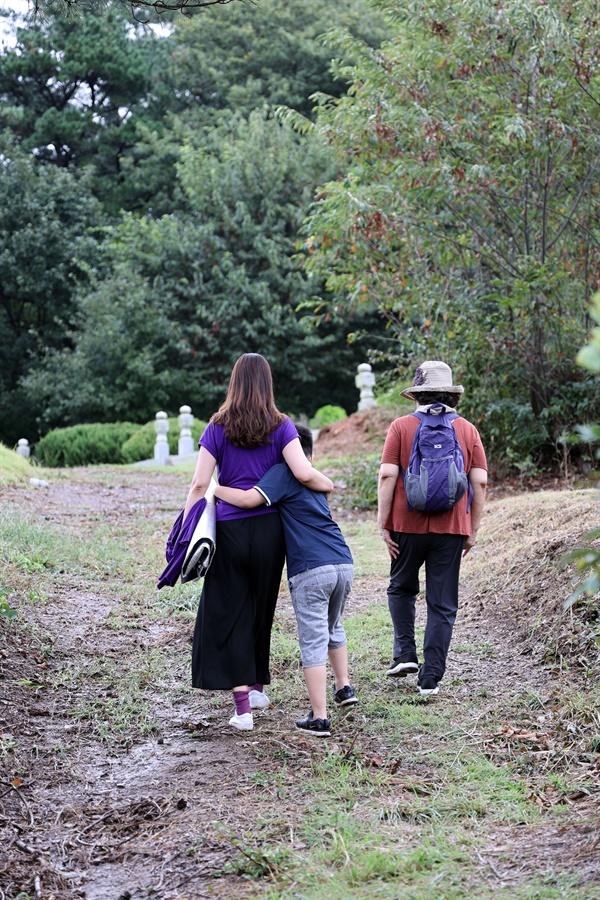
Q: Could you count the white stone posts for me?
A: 4